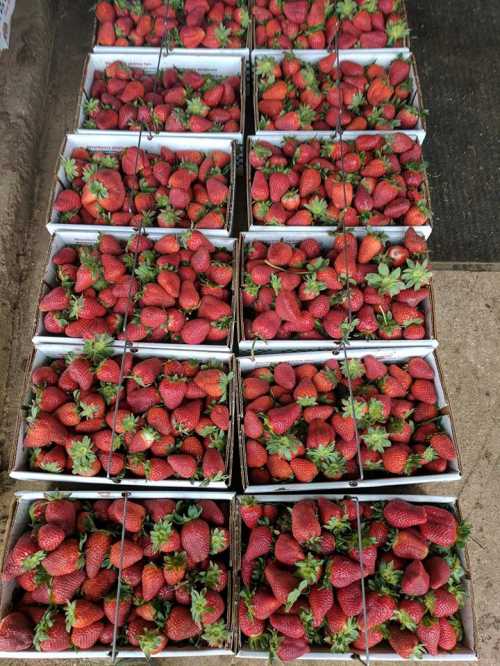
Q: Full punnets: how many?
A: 10